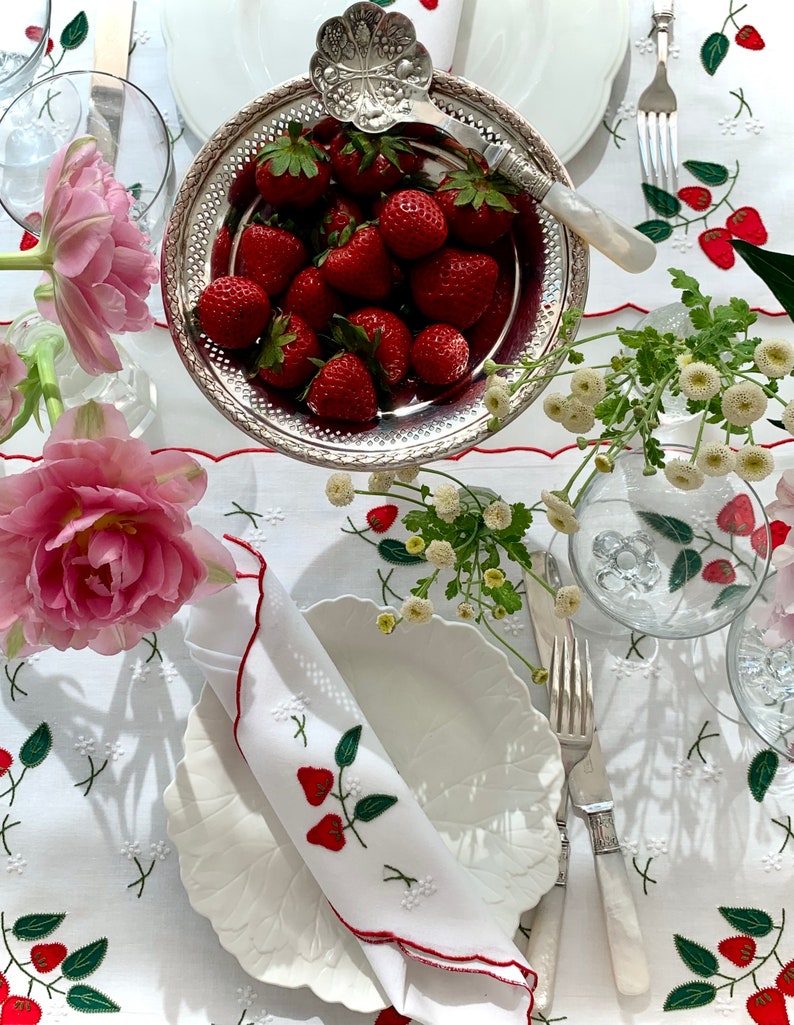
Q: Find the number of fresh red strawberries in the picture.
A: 14